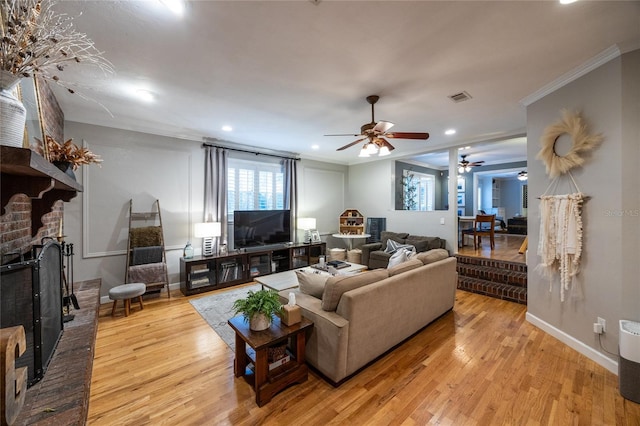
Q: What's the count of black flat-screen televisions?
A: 1